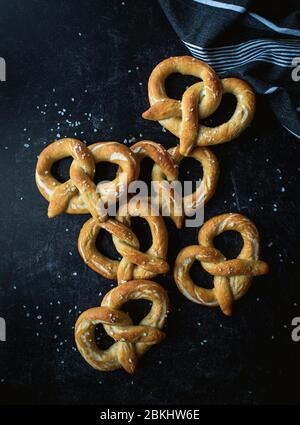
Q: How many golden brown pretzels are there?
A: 6